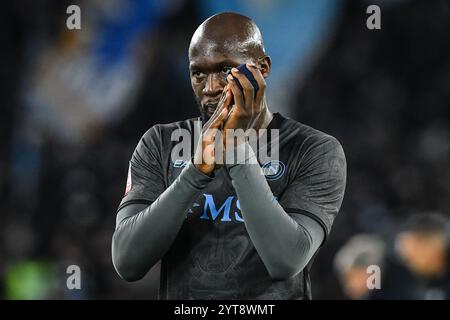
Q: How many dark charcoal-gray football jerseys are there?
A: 1